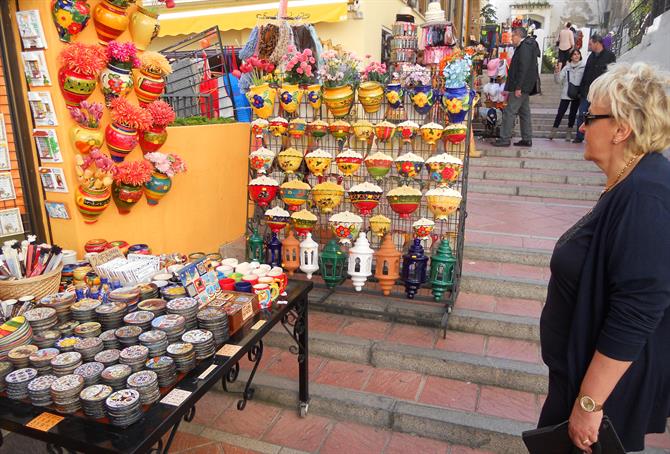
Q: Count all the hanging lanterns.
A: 9